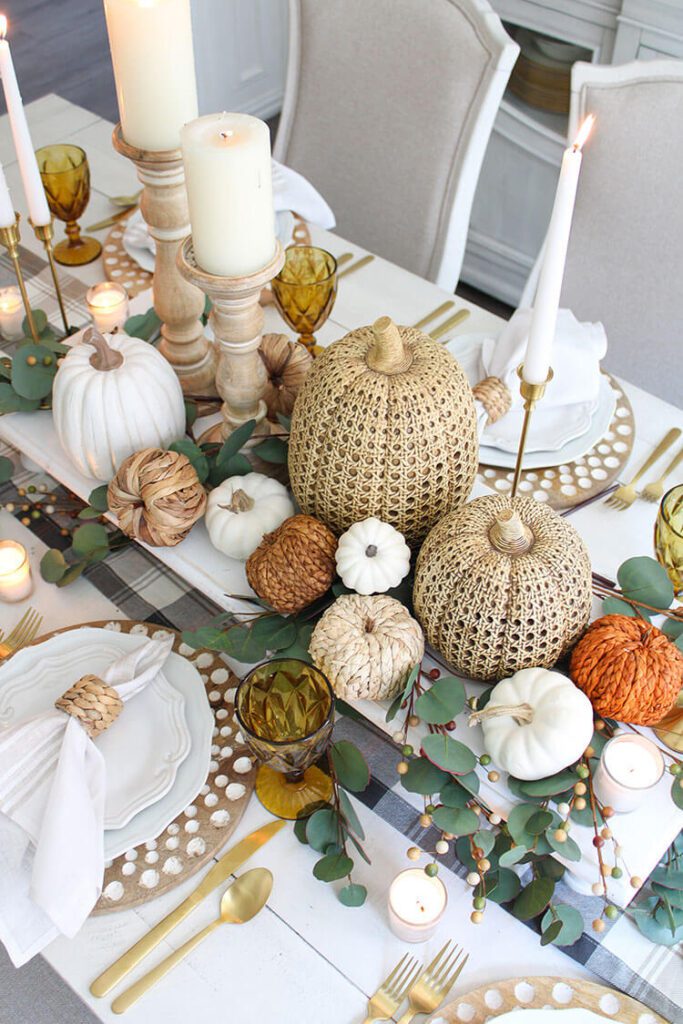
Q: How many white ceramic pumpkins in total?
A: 4